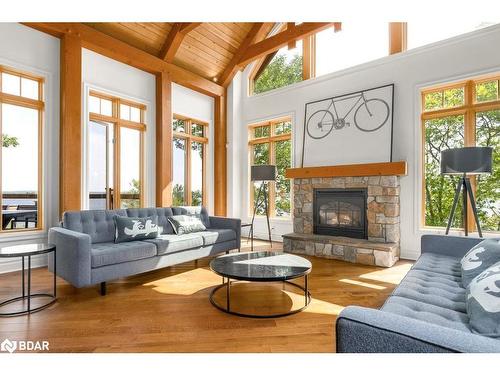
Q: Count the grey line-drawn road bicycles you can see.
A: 1